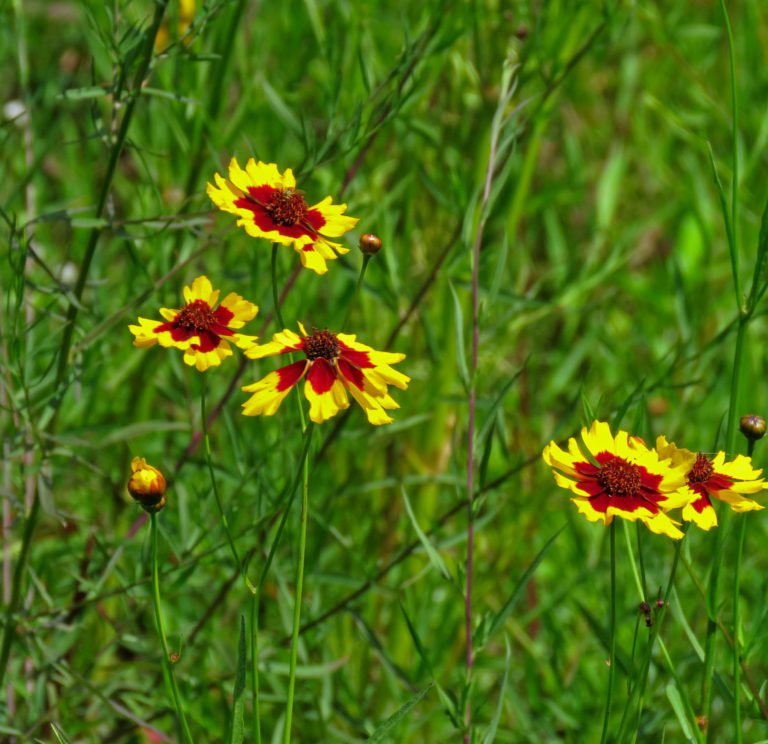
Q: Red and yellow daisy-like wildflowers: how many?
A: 5